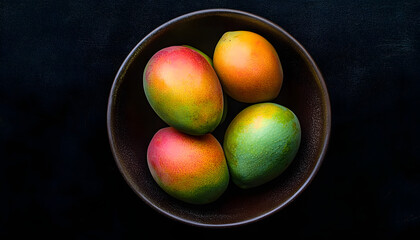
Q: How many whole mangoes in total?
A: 4